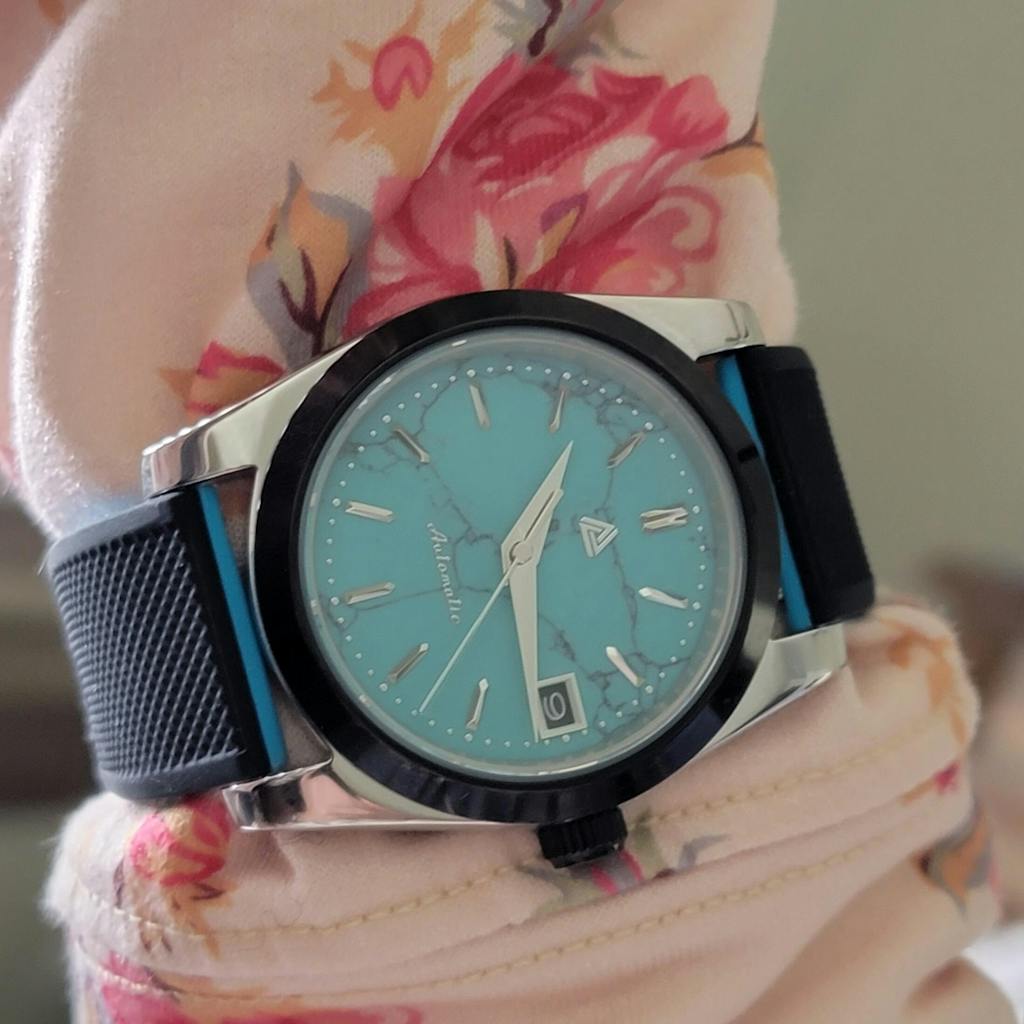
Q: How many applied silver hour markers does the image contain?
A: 11